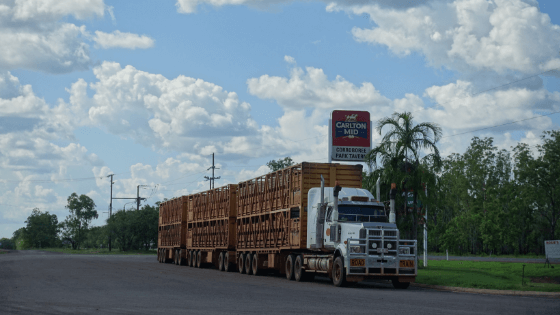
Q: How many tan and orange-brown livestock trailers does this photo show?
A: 3